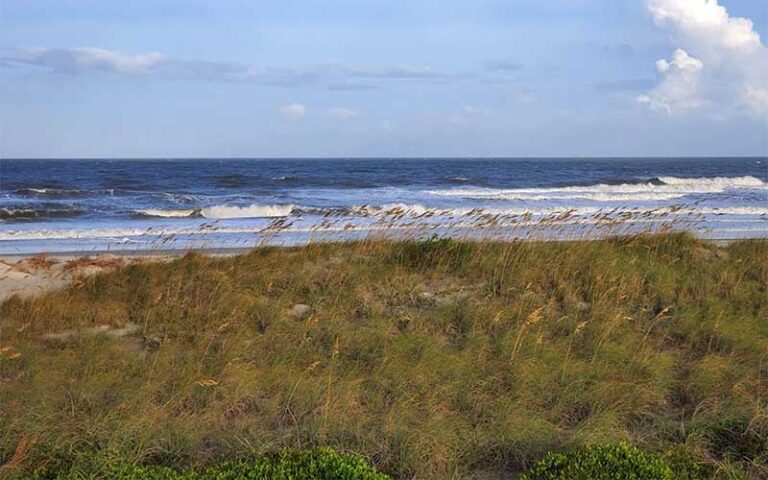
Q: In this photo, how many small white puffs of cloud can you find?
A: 2